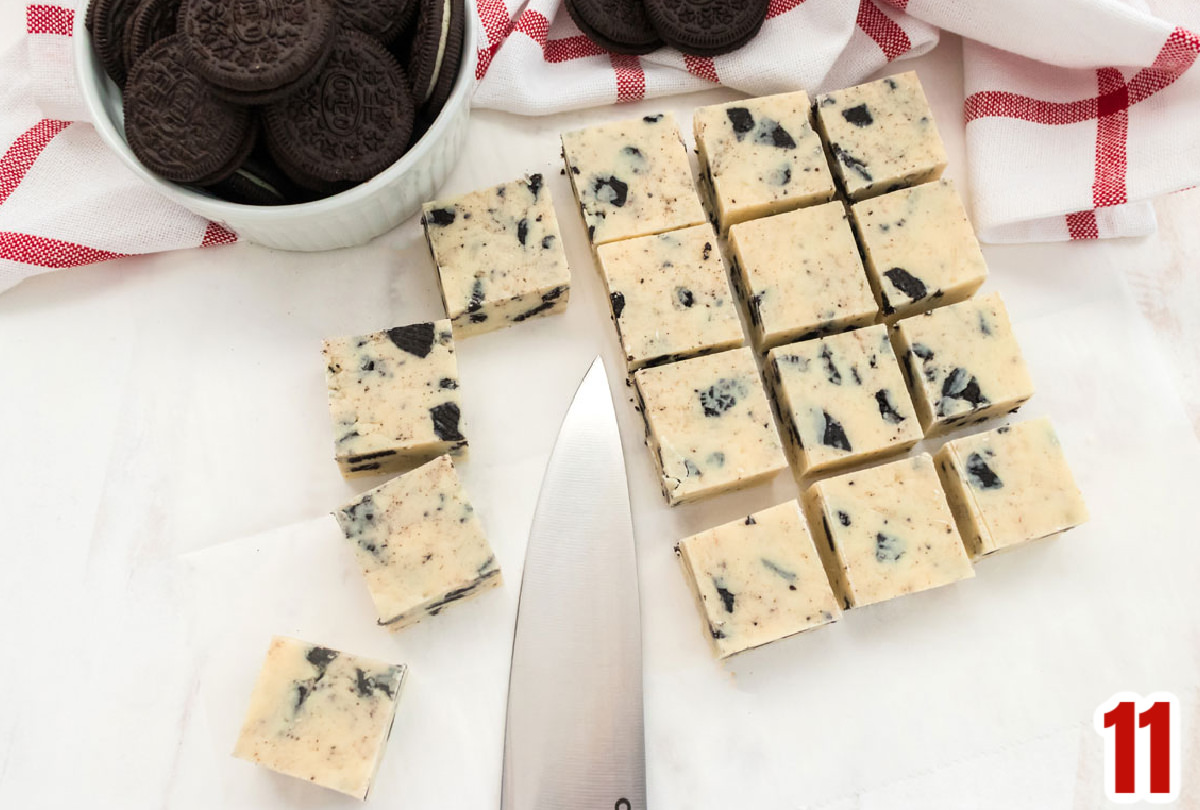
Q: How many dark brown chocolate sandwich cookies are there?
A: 10